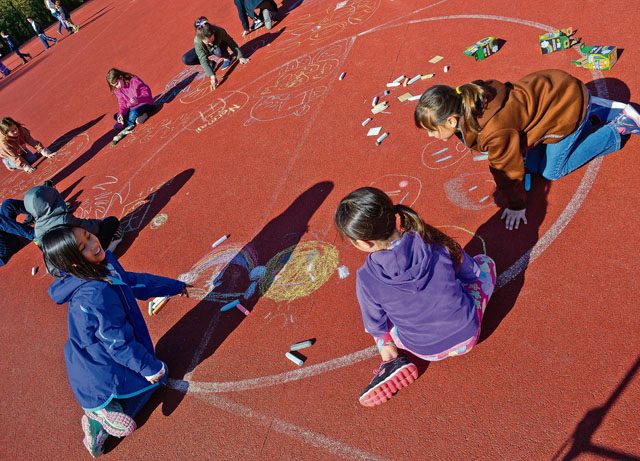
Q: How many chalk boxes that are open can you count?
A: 3